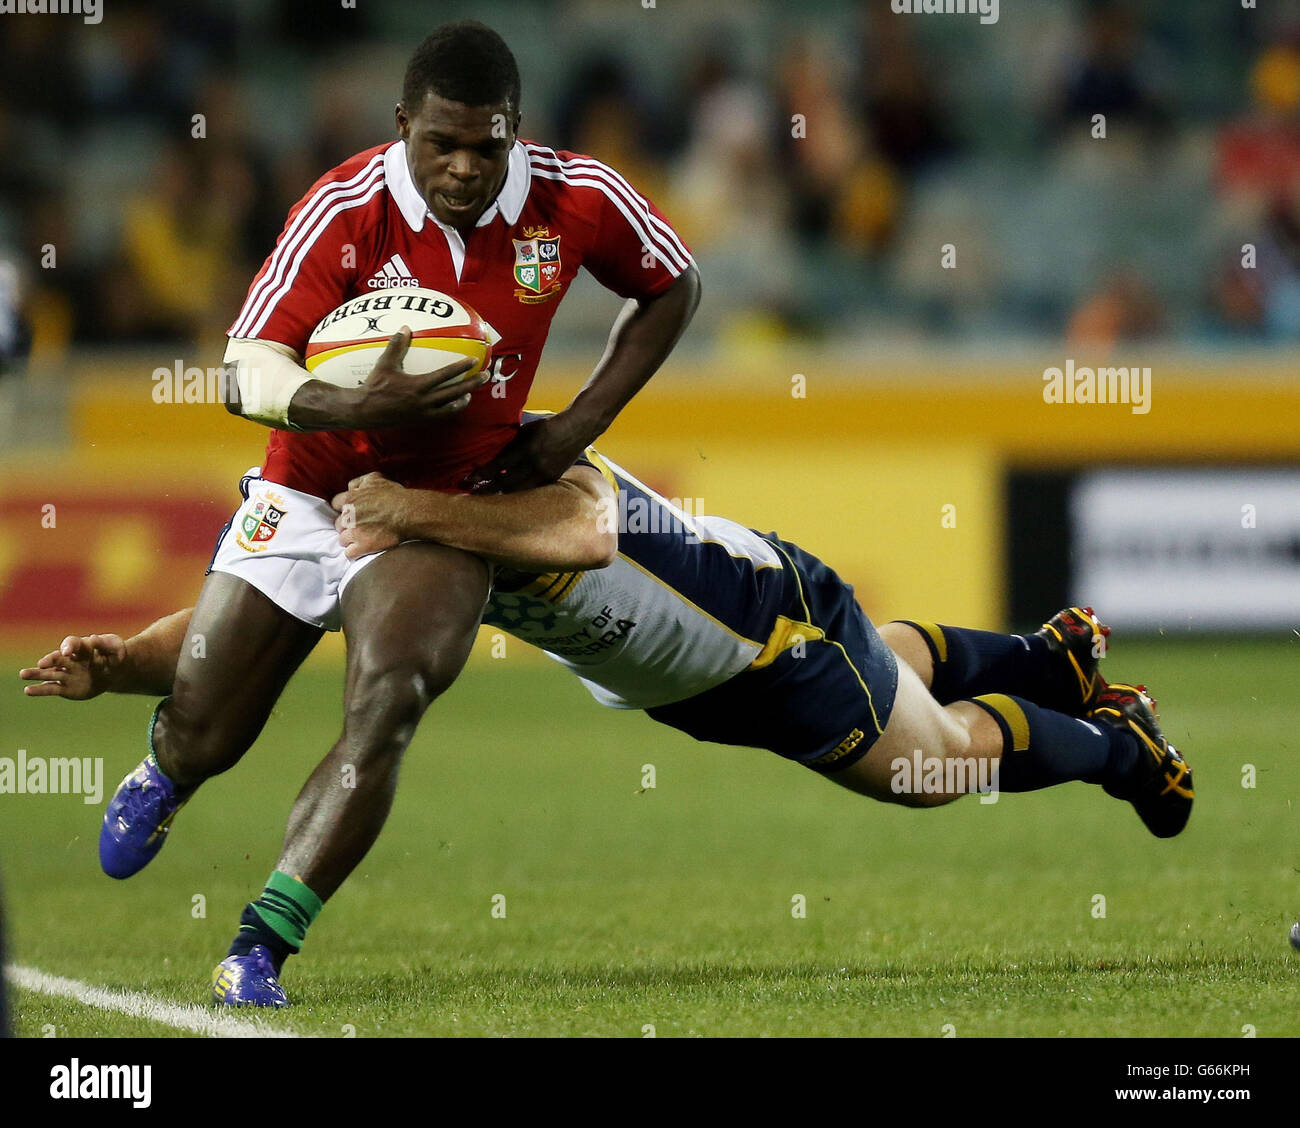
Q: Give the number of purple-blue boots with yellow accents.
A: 2